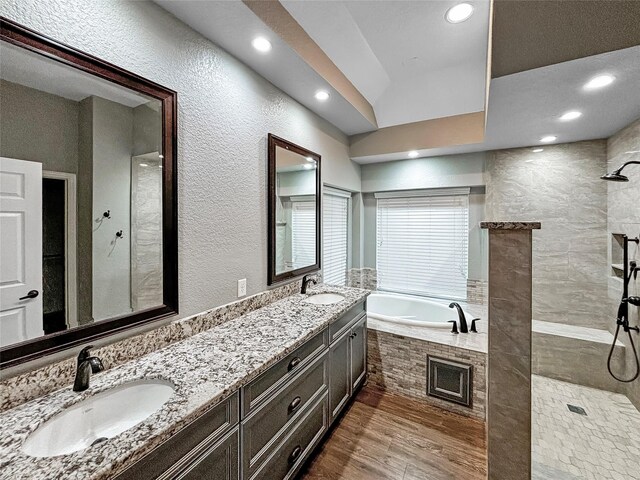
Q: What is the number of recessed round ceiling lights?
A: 7